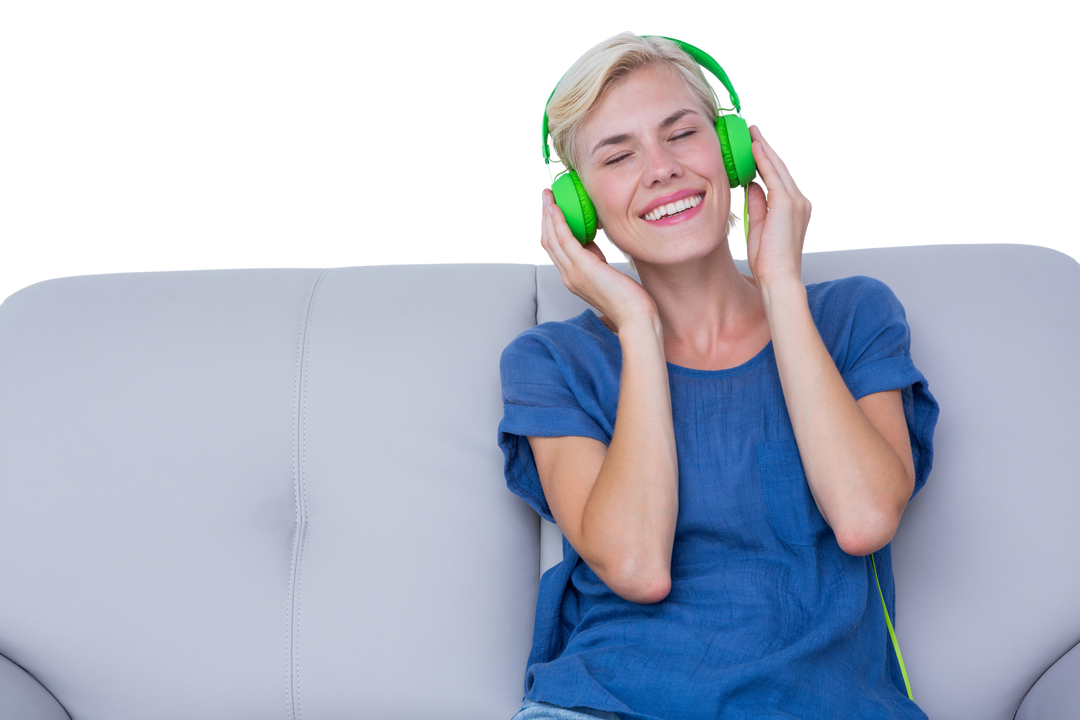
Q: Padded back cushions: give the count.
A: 2